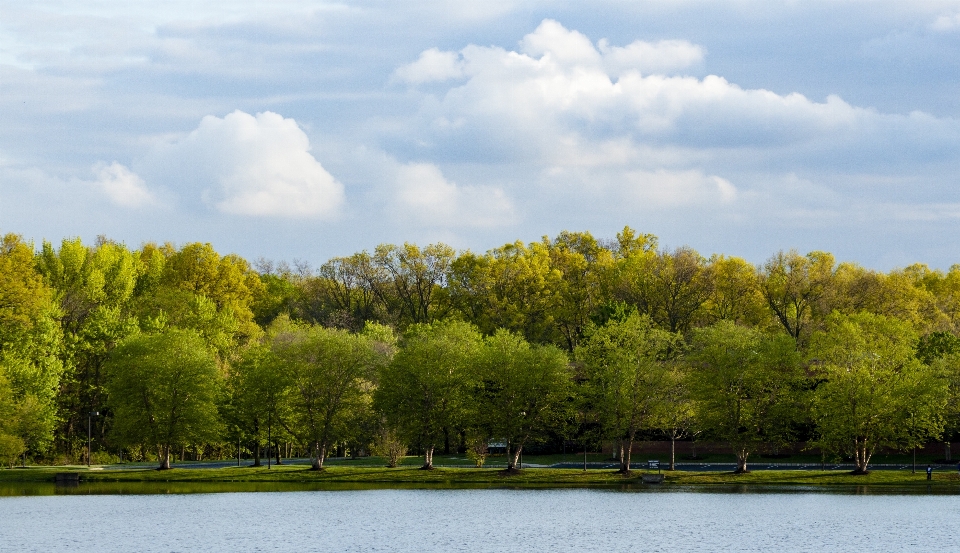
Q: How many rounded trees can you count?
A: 7